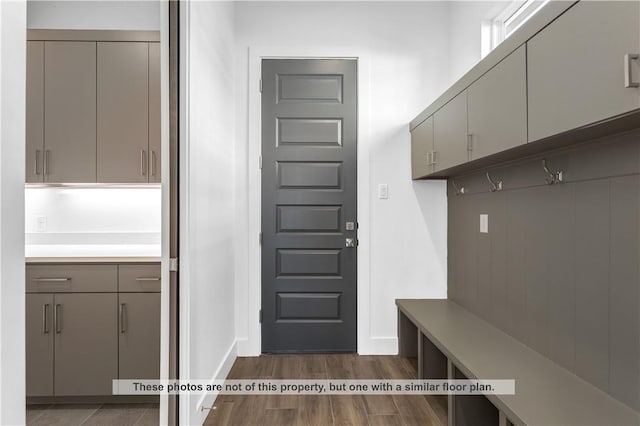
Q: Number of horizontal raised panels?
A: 6